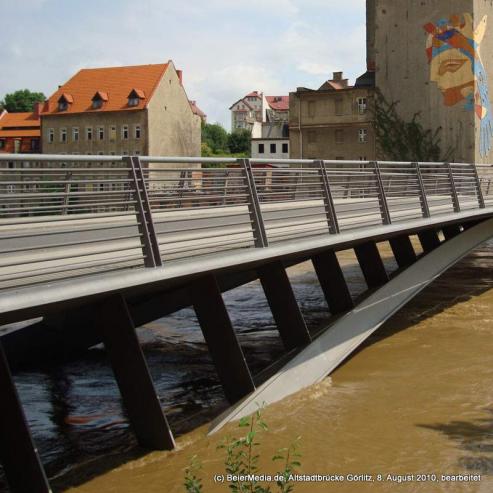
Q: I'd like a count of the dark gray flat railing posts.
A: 7